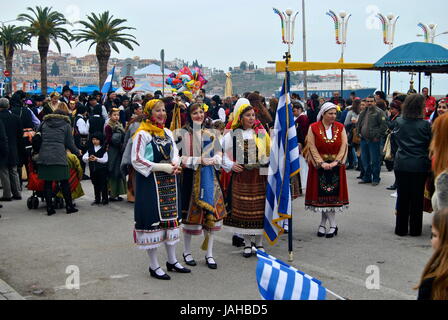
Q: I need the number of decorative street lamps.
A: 4